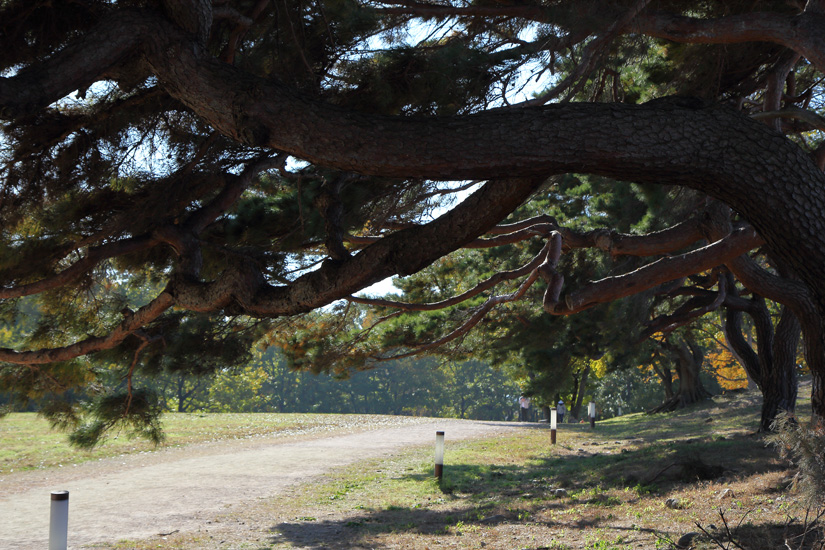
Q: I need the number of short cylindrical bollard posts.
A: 4